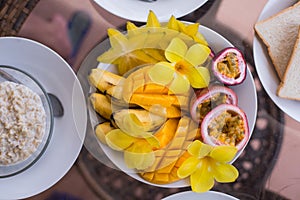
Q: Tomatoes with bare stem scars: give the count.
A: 0